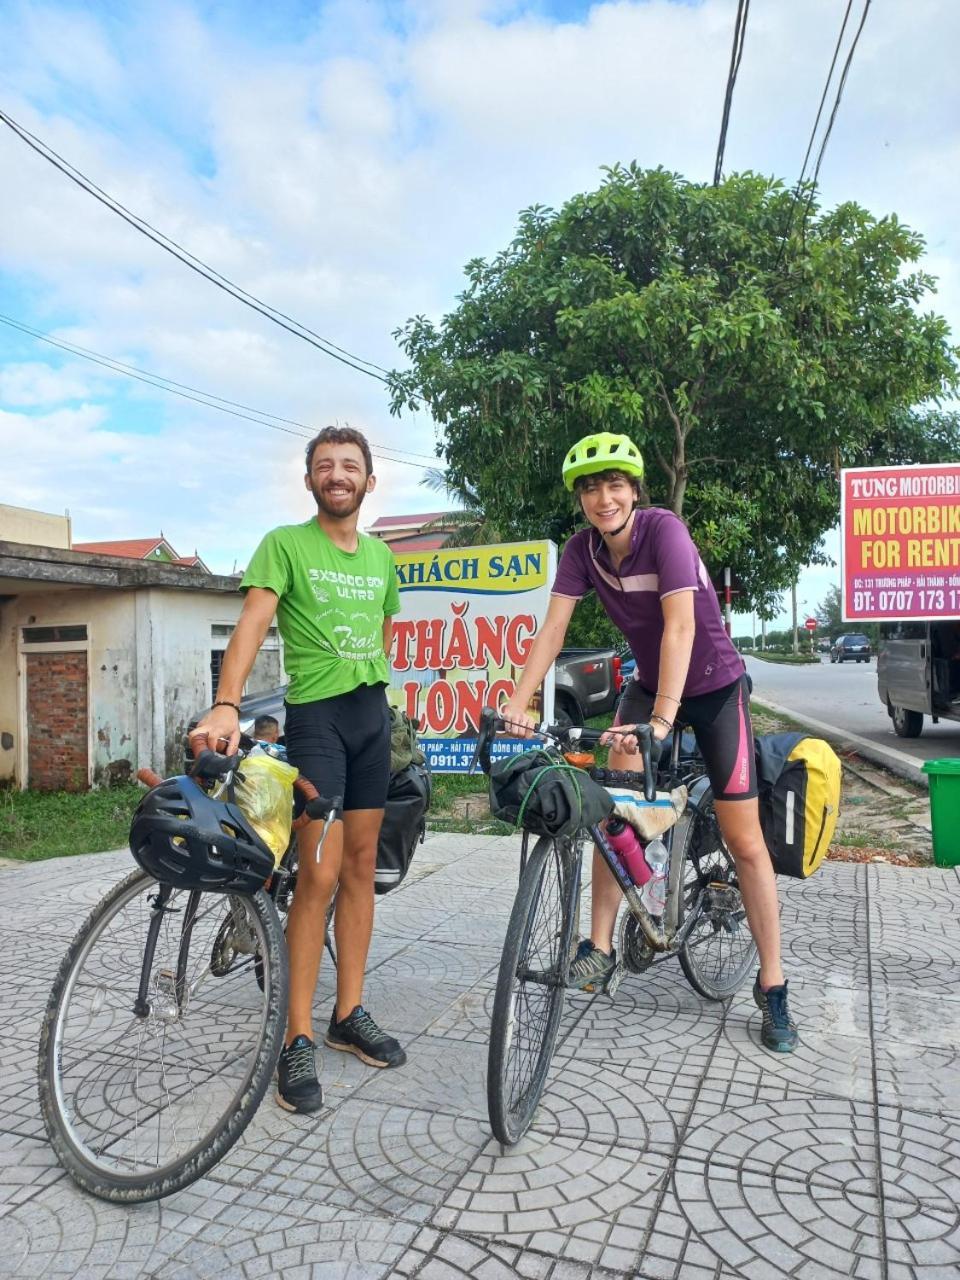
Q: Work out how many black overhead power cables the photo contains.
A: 8